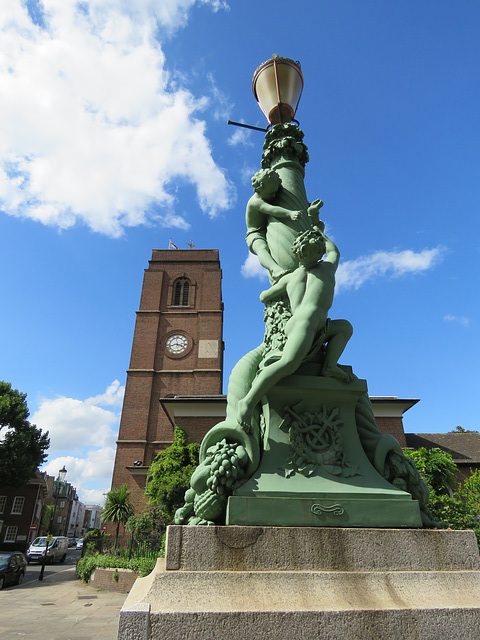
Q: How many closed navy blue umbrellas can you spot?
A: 0